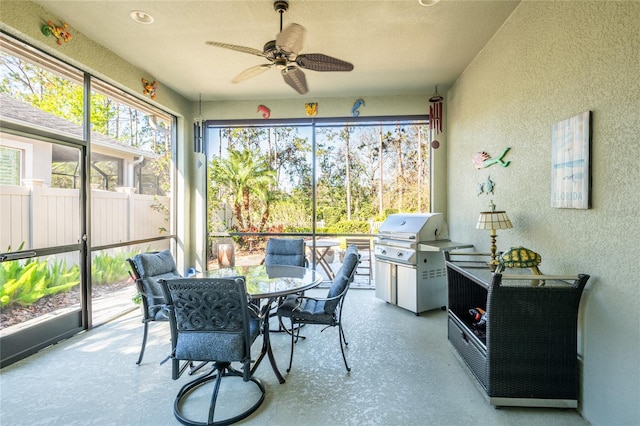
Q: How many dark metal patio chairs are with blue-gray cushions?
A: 4